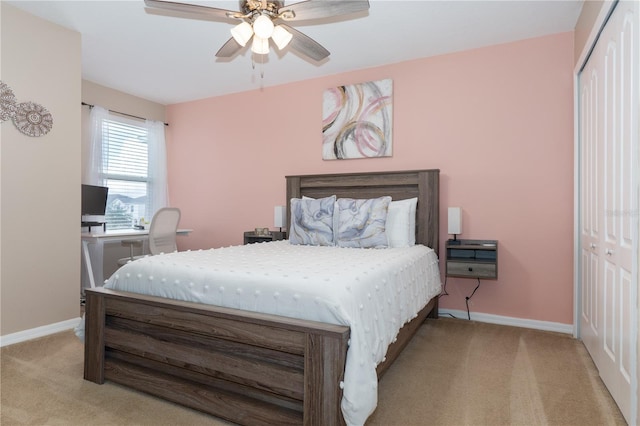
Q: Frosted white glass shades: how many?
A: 4